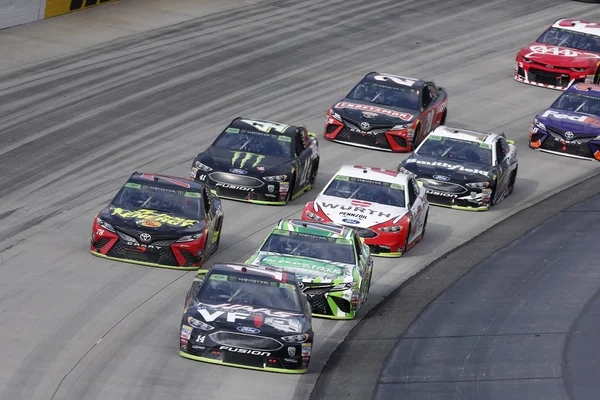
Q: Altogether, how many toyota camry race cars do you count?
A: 4